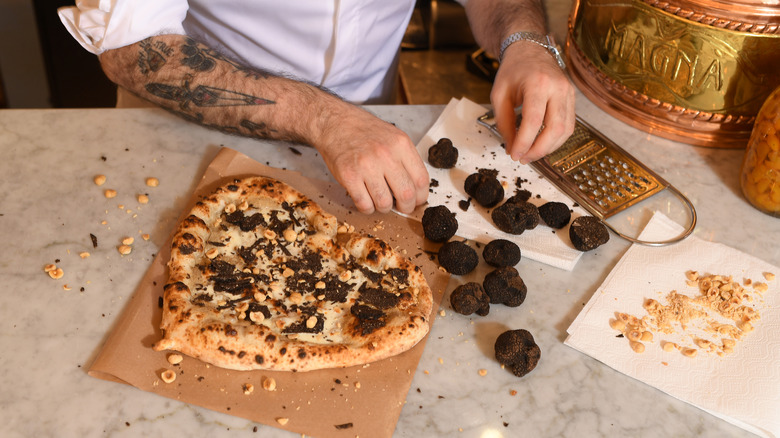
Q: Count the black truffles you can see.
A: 11